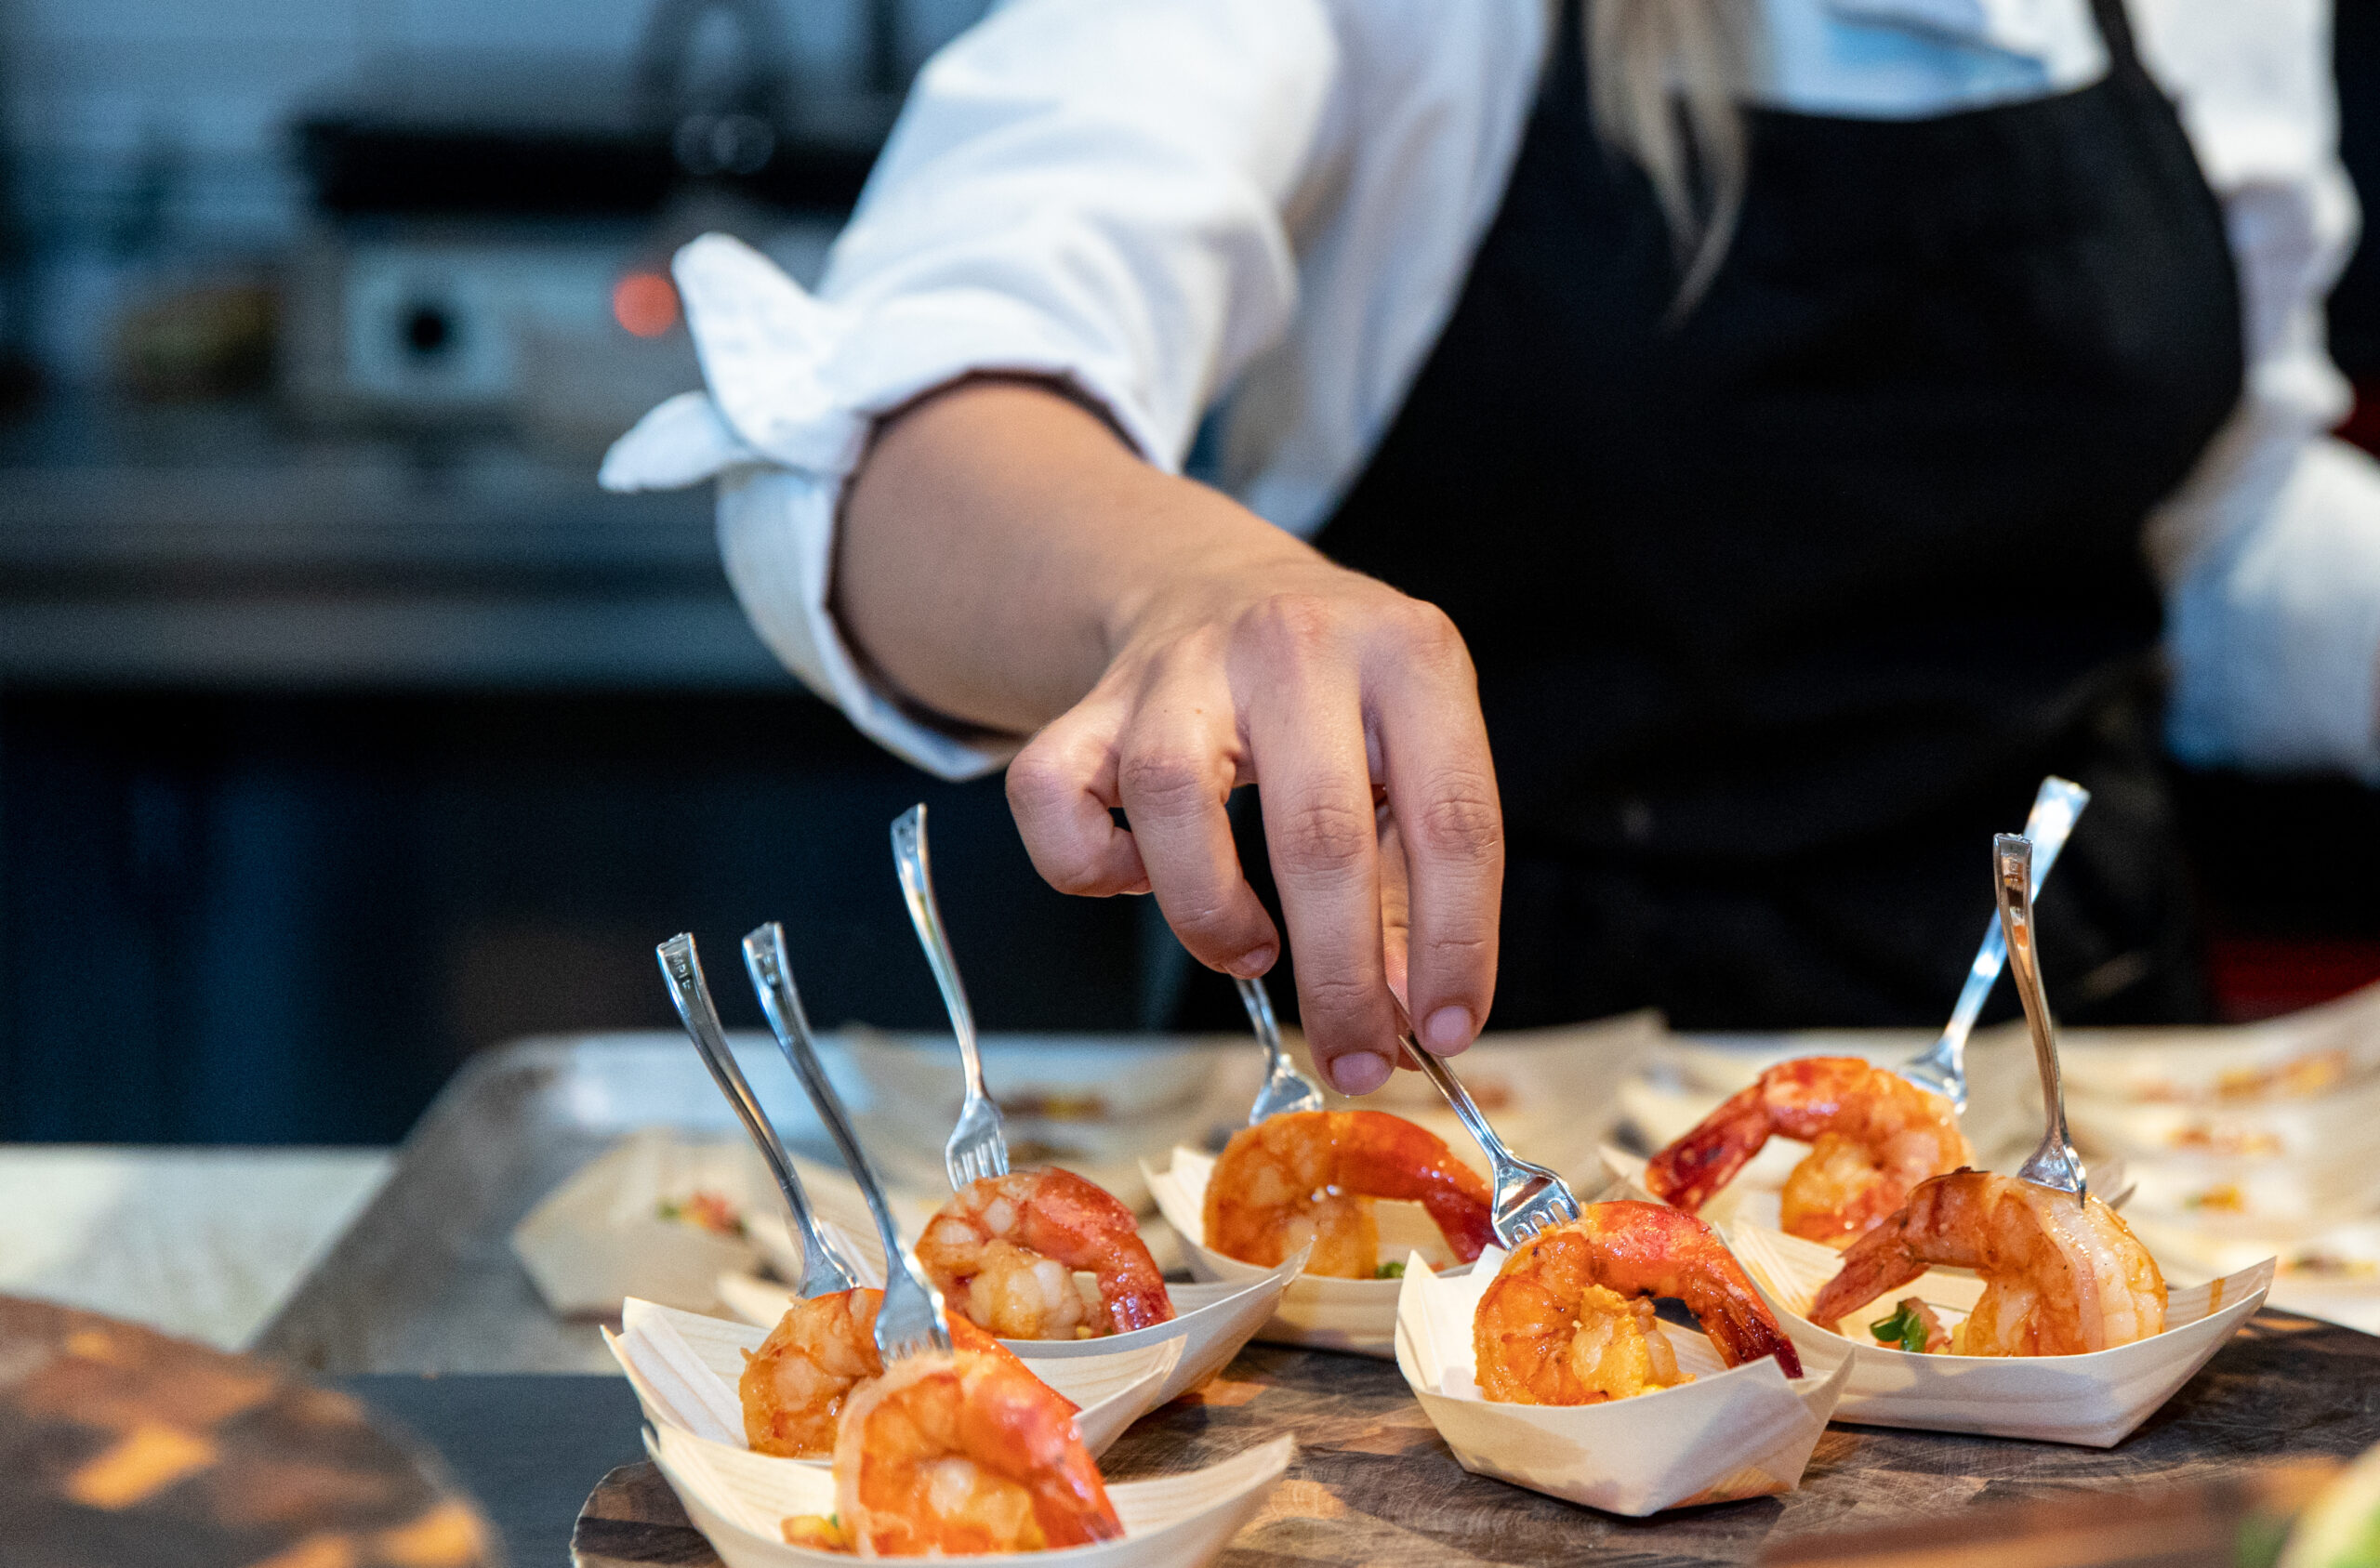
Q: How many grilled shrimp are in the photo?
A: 7